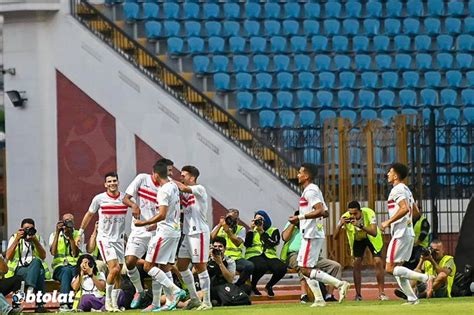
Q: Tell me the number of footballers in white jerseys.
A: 6